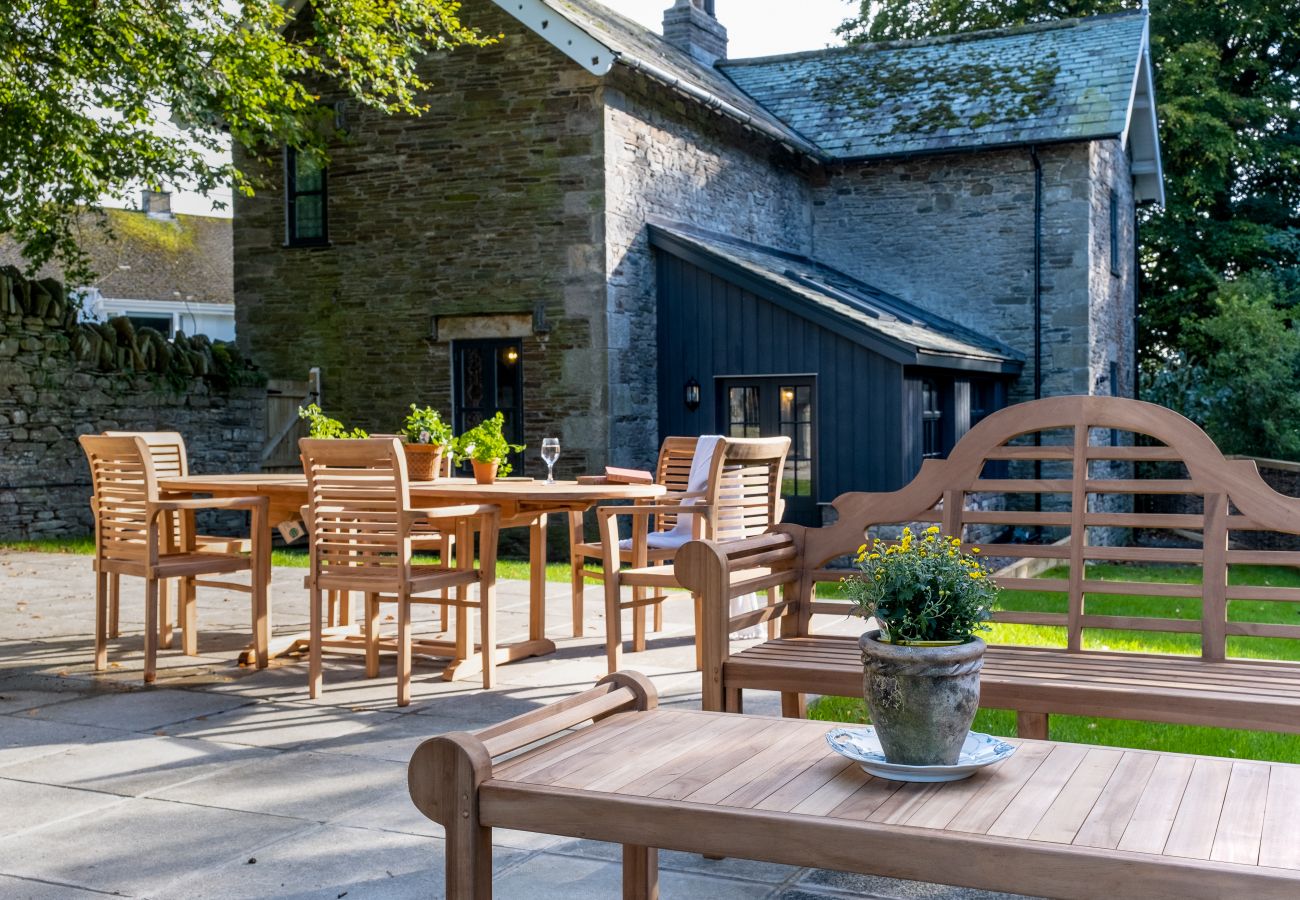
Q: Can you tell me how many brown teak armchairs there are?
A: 6